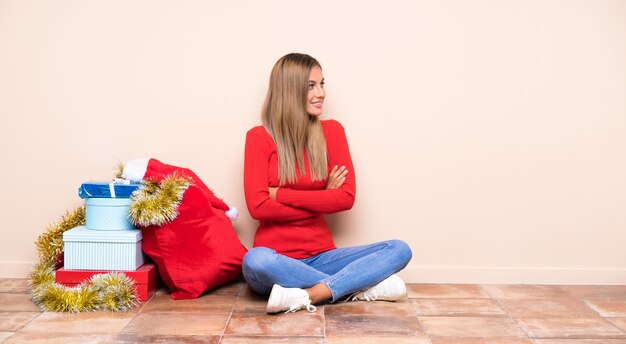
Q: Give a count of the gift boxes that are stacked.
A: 4